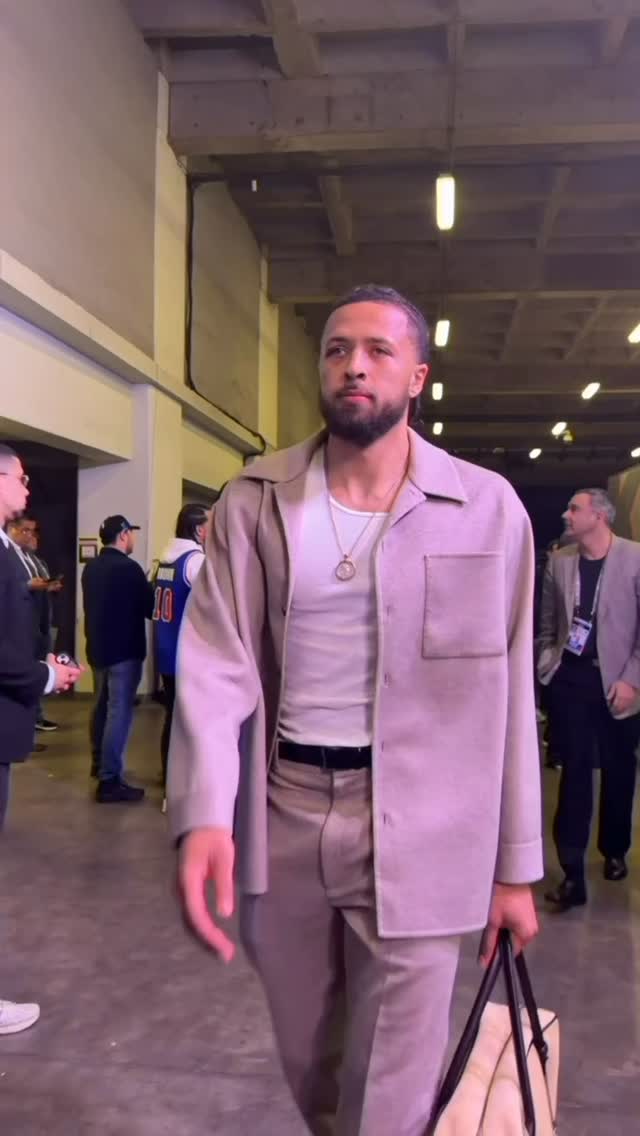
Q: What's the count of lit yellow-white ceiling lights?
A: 9